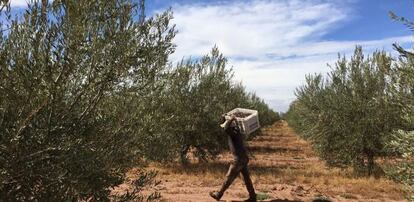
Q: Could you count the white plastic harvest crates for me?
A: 1